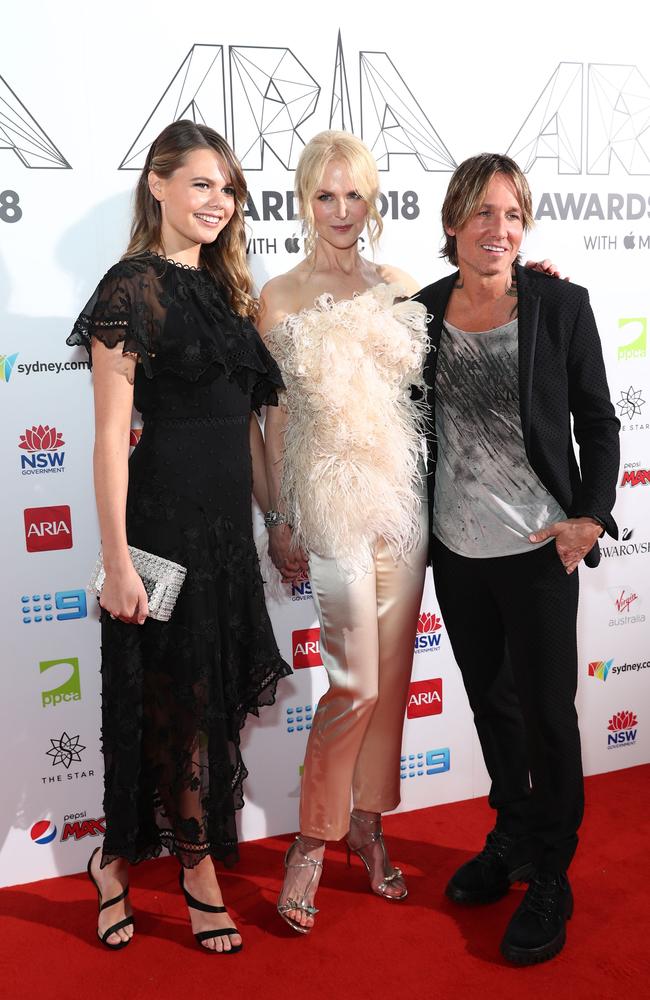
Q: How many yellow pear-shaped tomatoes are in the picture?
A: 0